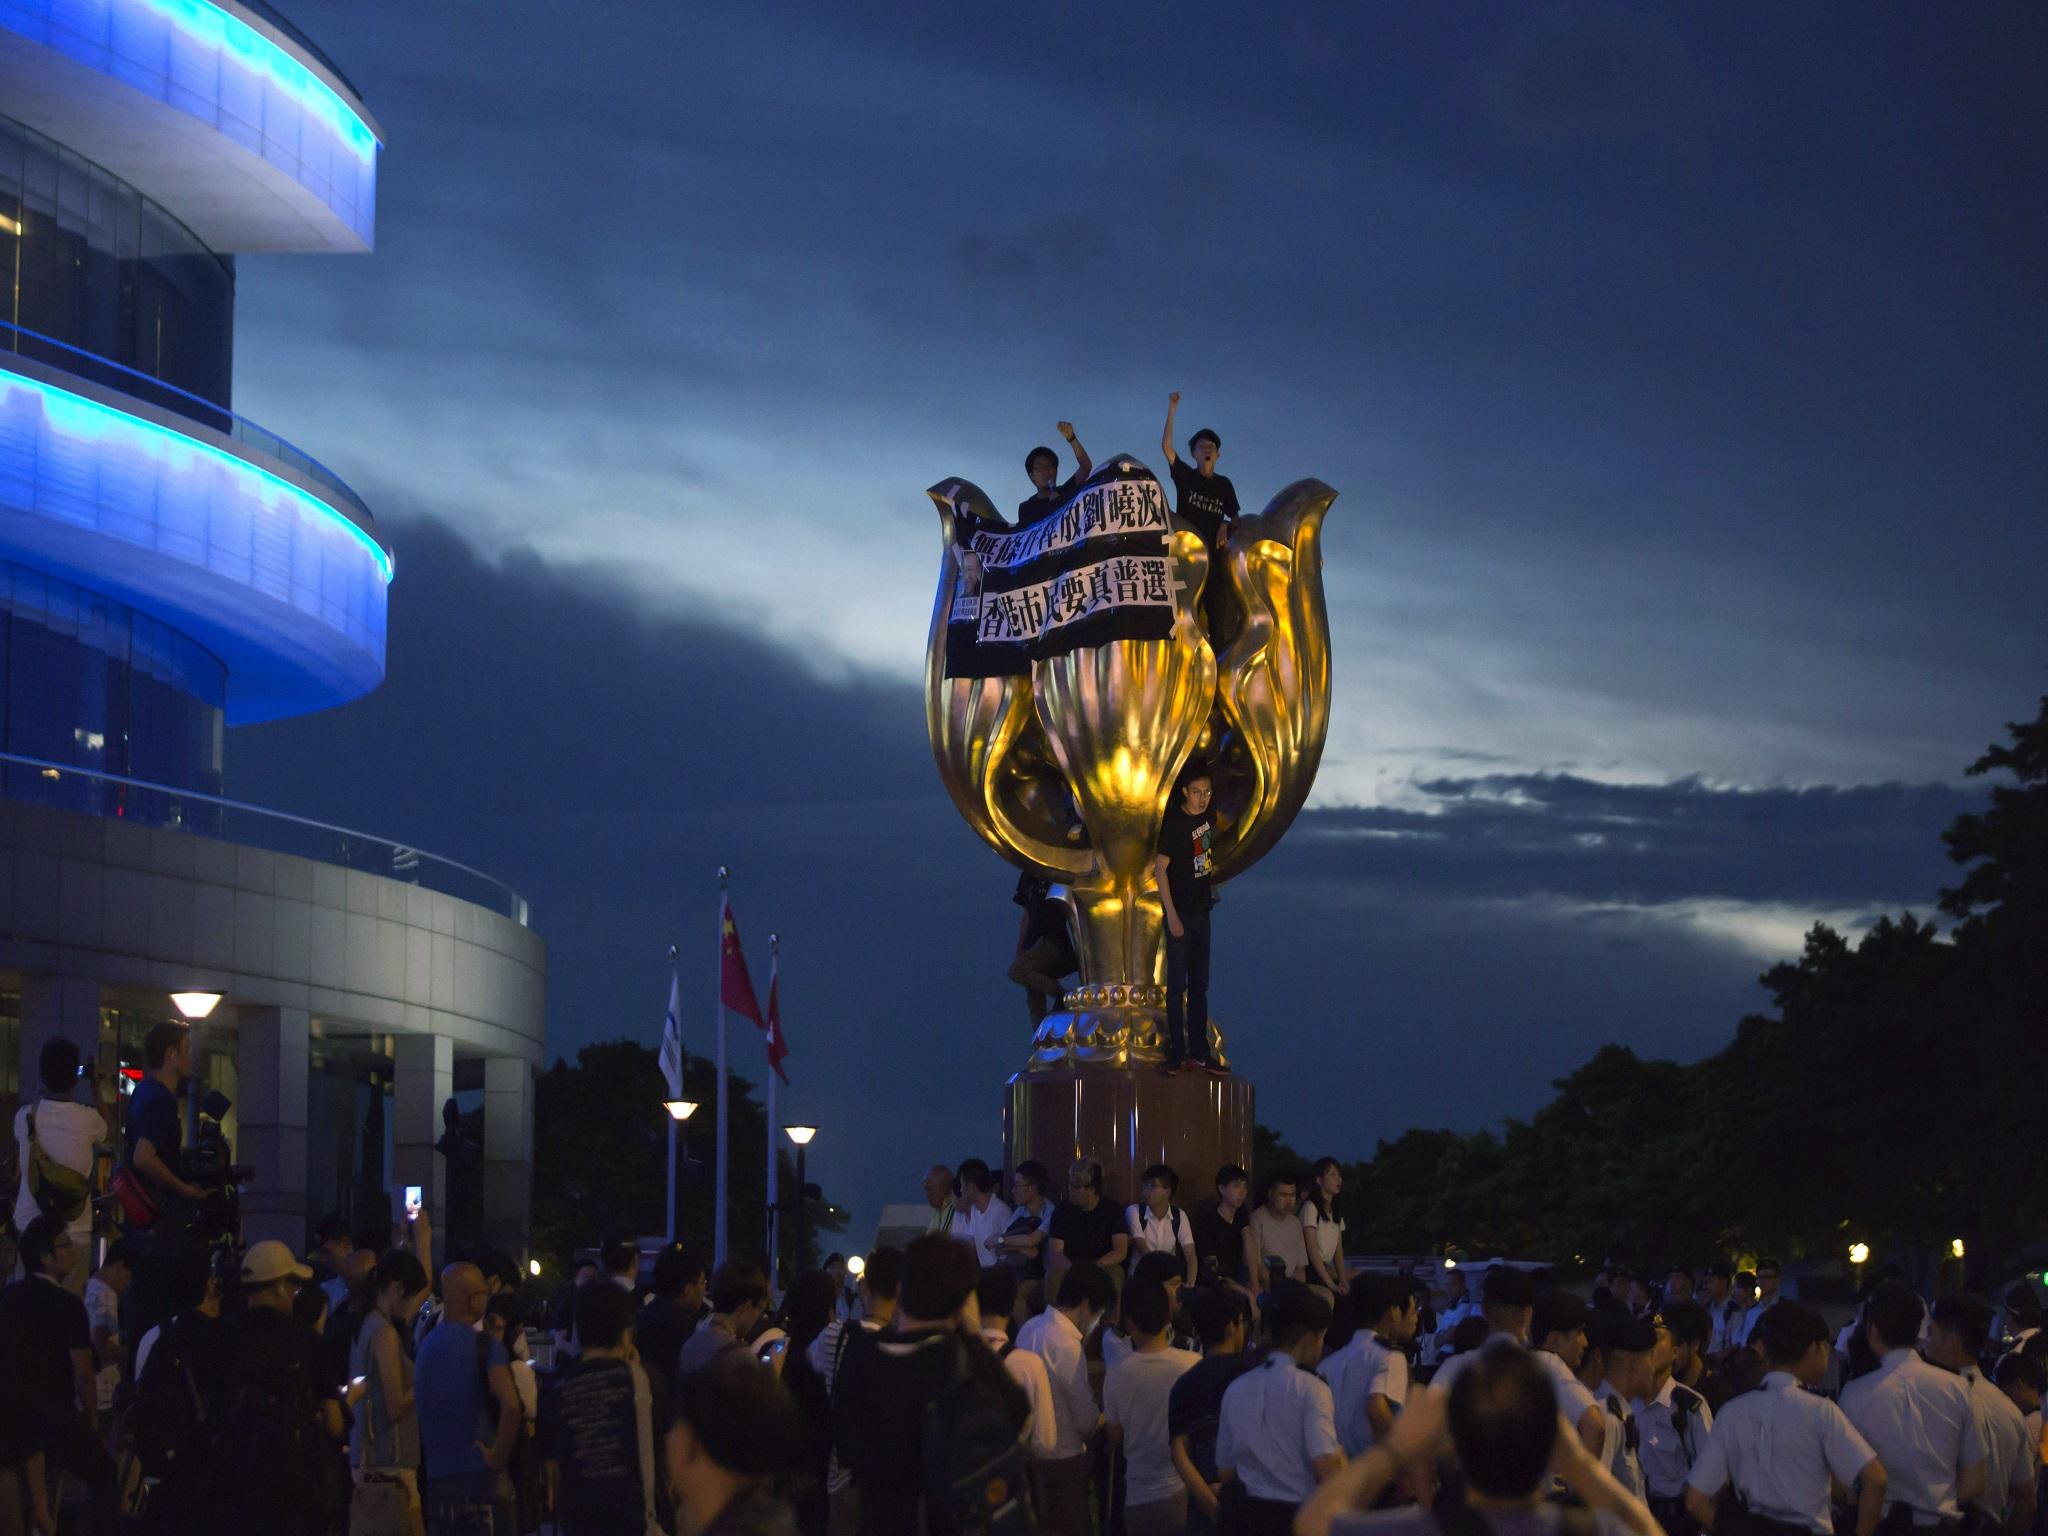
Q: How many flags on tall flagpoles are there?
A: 3